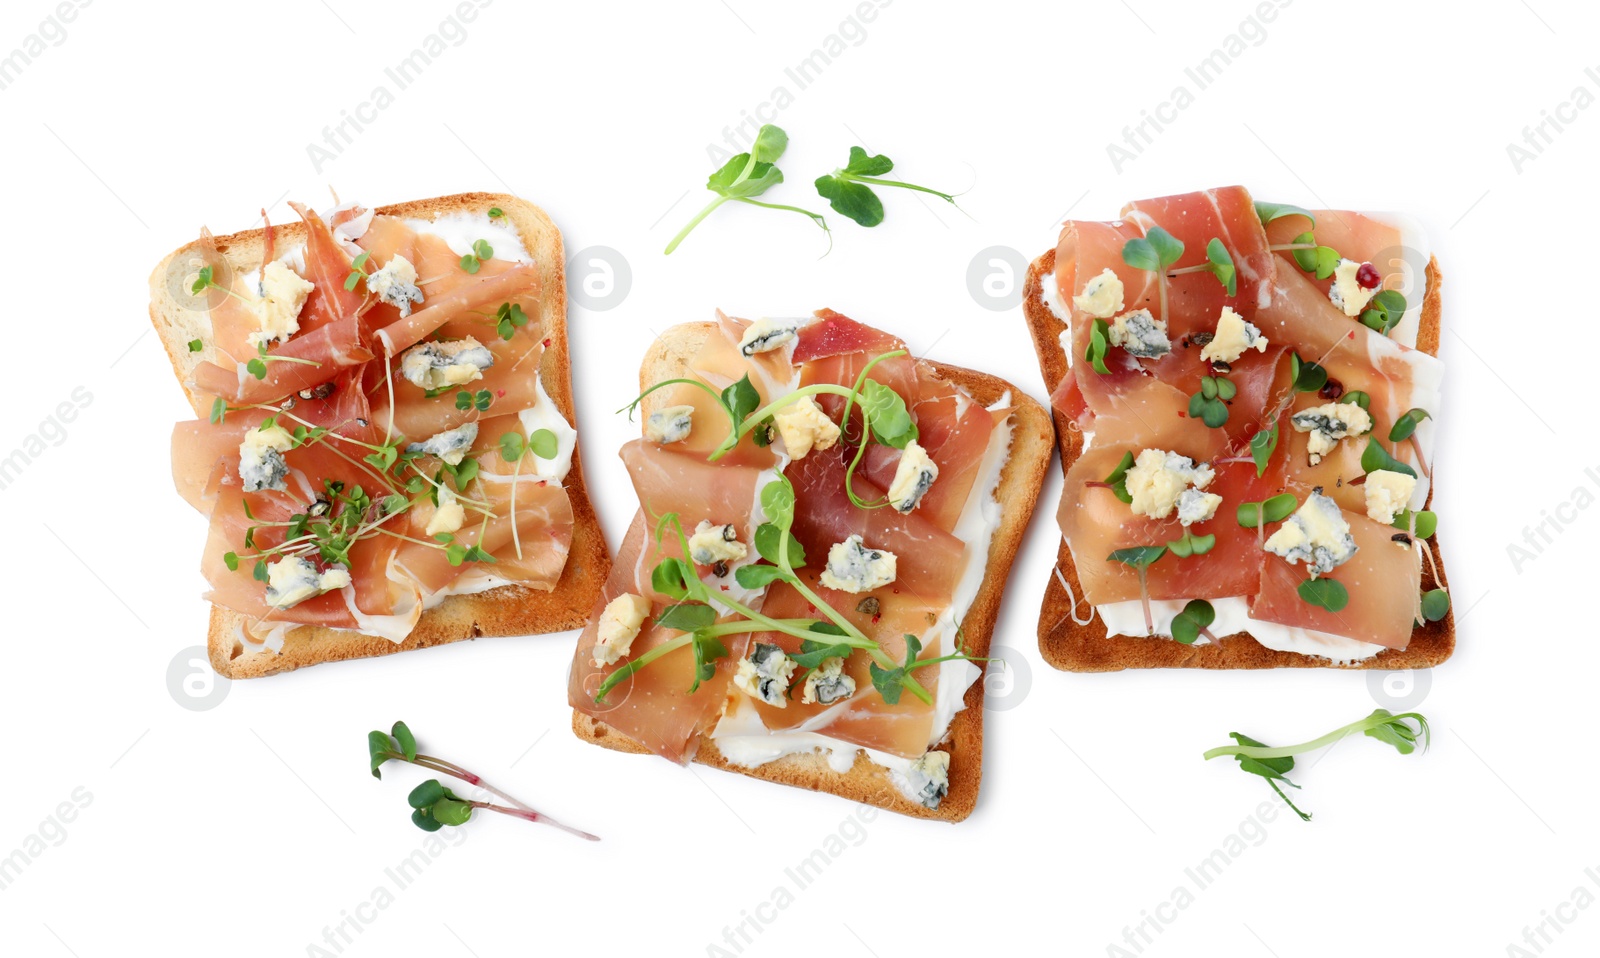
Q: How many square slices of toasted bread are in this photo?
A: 3